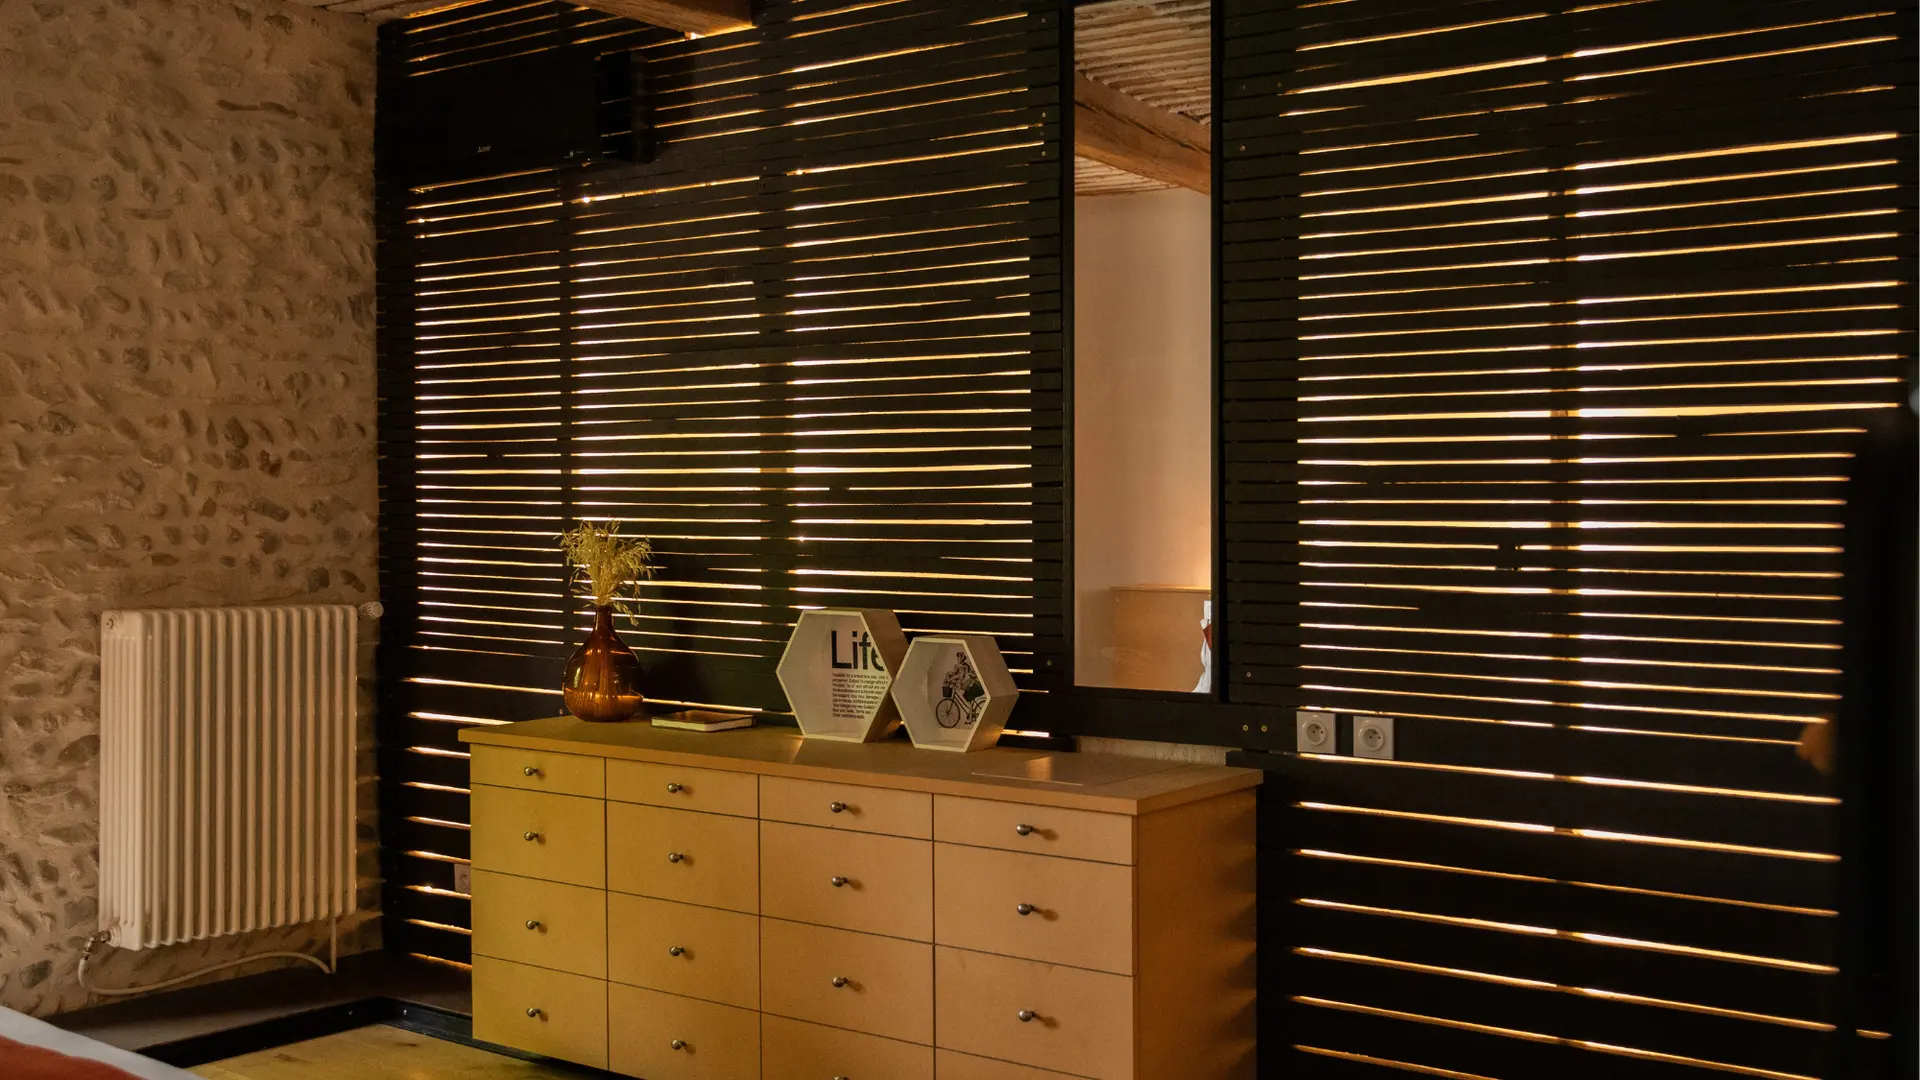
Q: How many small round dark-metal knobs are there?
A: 15